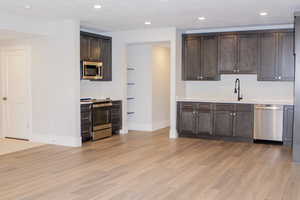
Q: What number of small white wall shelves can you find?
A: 4